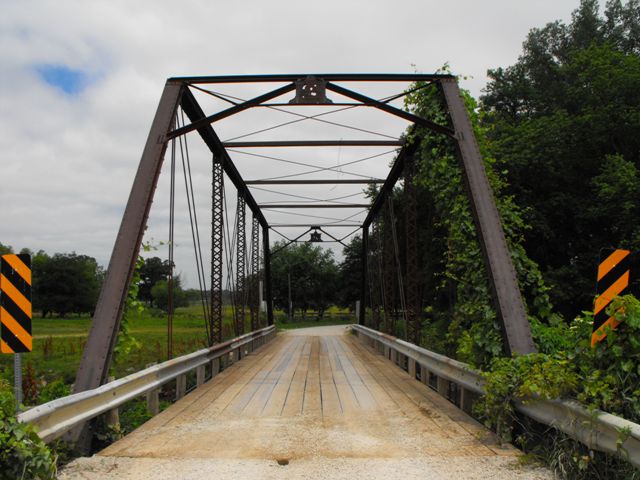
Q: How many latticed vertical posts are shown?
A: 6